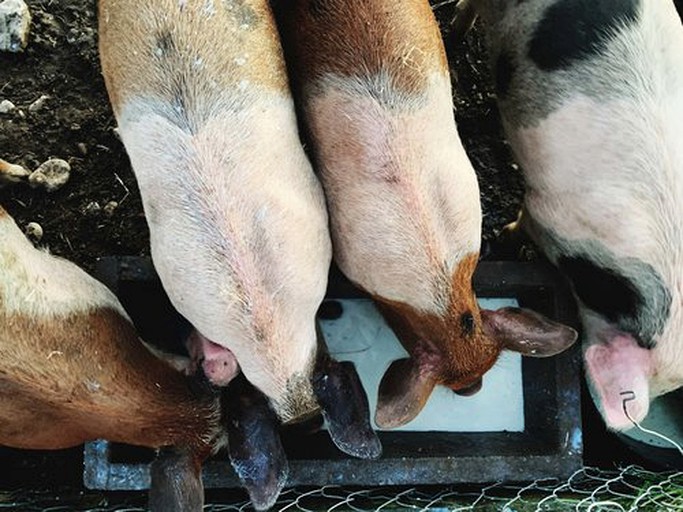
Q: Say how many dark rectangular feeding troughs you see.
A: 1